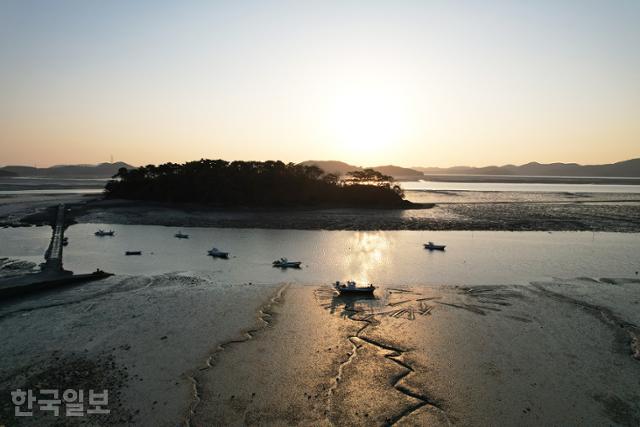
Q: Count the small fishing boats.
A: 7